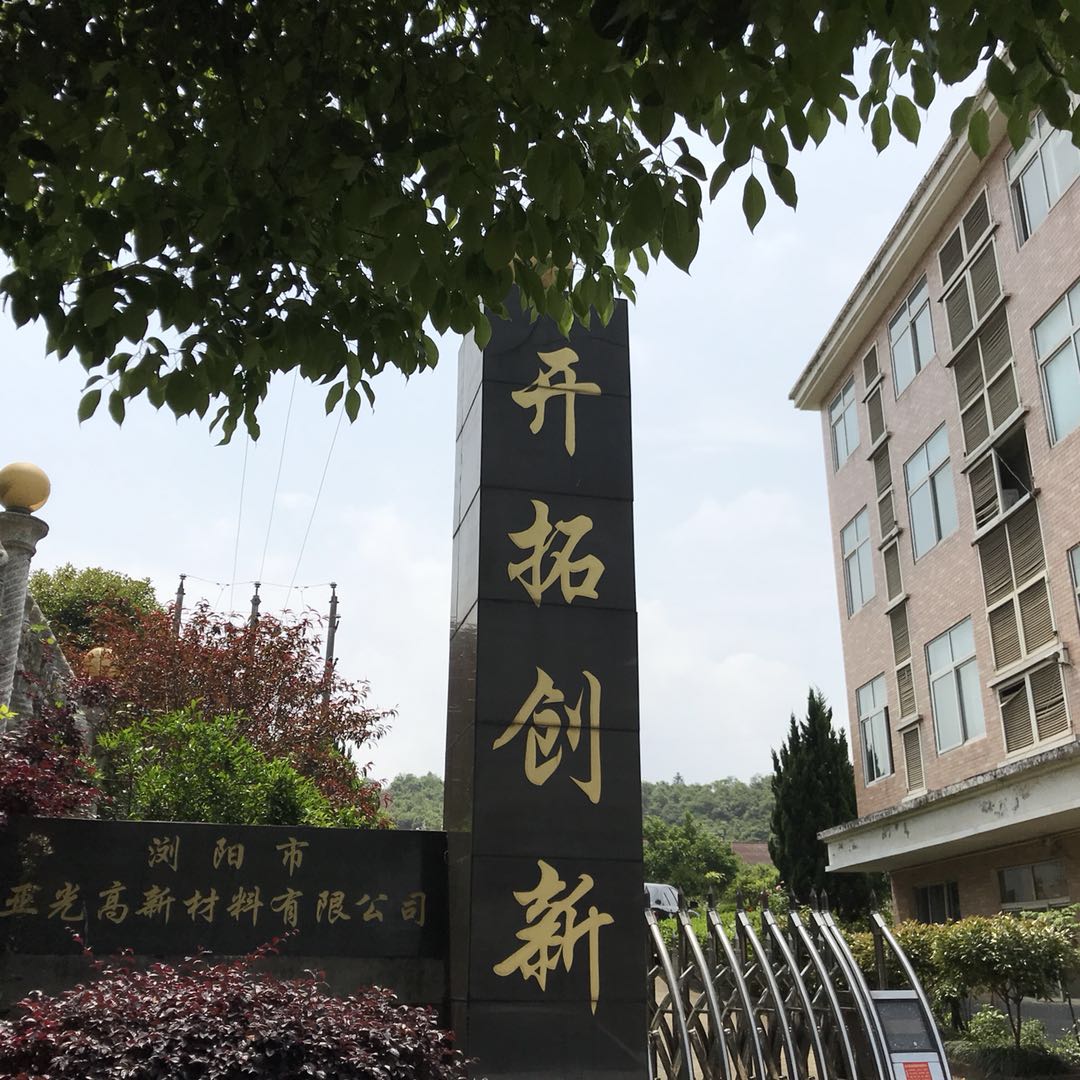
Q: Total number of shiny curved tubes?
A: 9